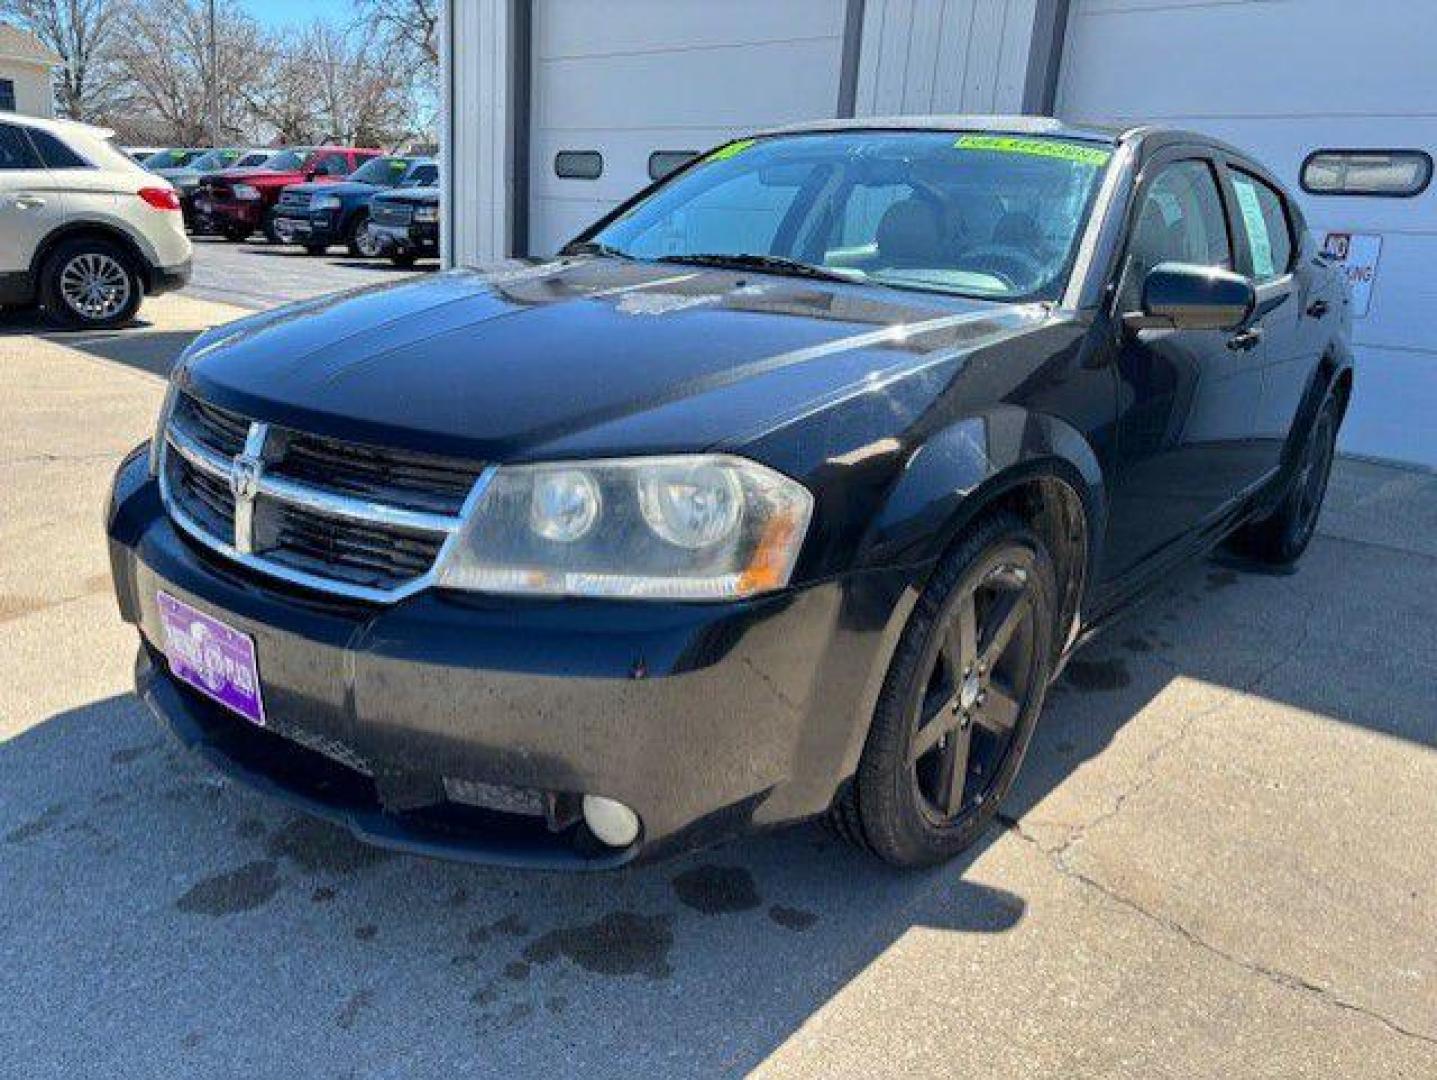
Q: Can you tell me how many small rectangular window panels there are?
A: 3